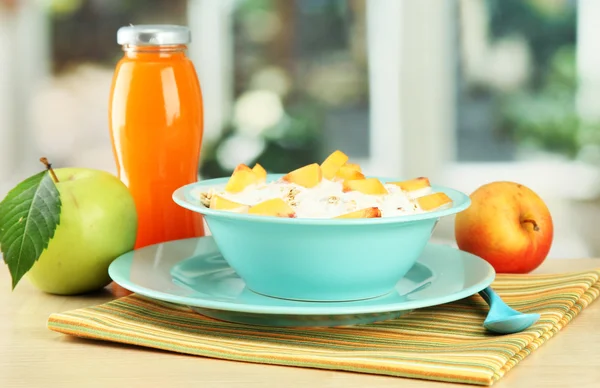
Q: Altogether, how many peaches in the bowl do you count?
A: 11